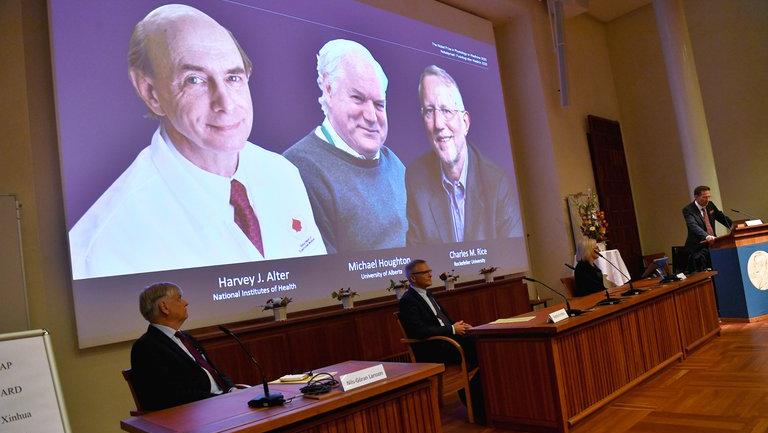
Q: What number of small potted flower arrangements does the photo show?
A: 5